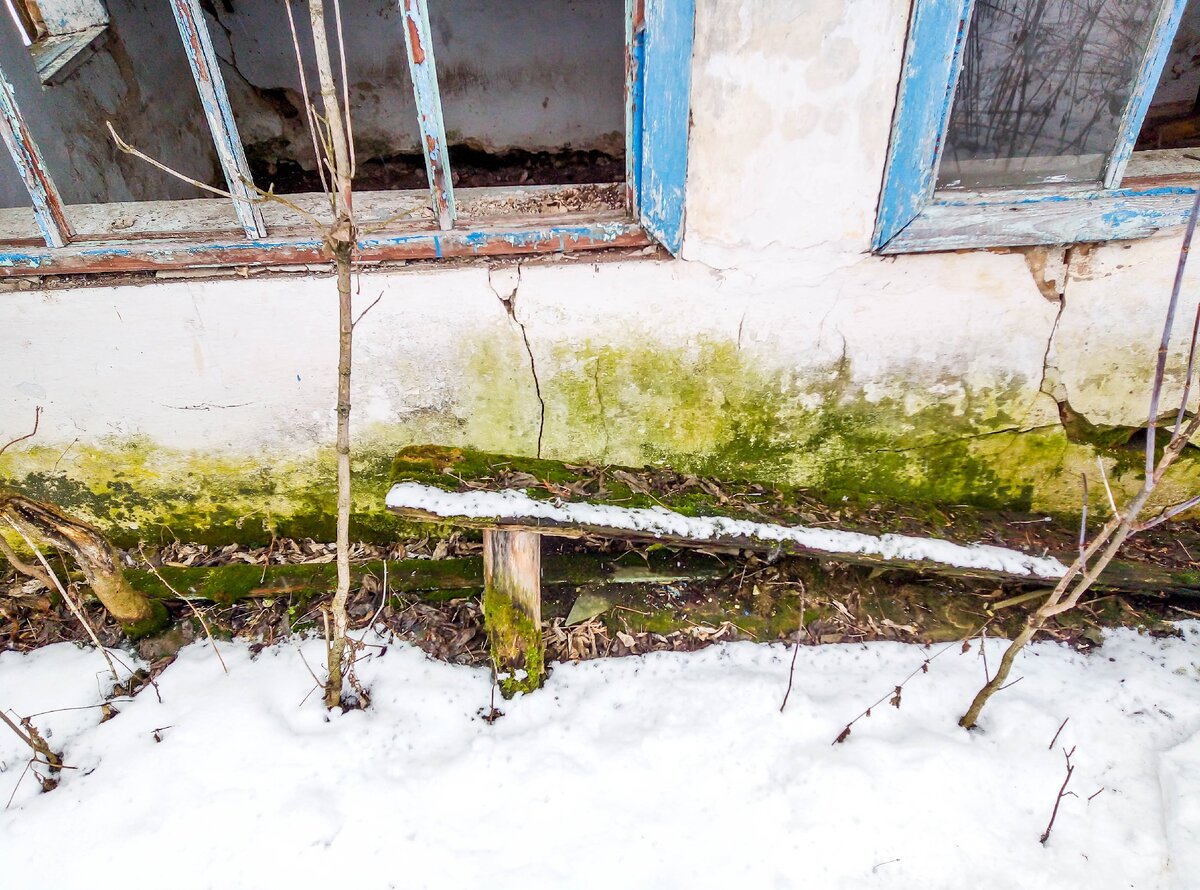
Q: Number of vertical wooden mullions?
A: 4